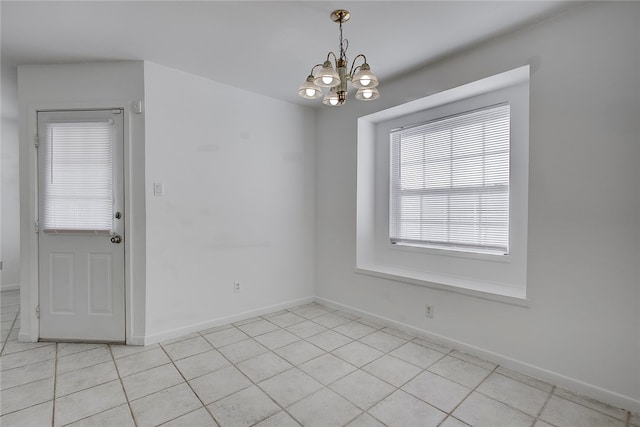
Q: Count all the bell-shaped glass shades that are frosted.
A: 5